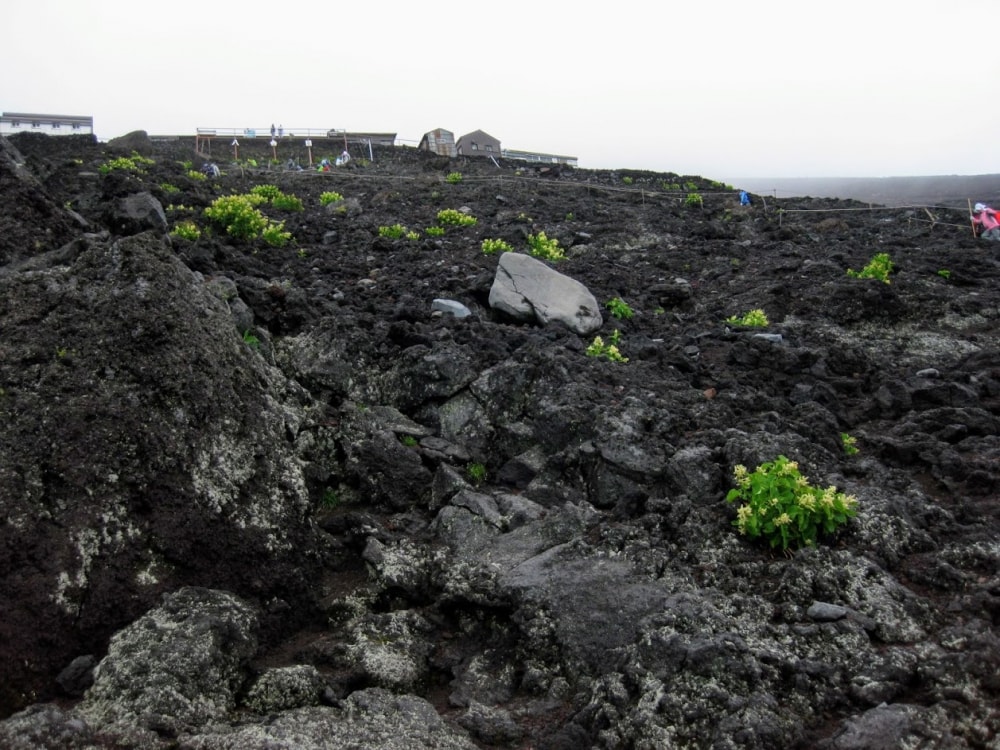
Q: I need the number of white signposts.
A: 3